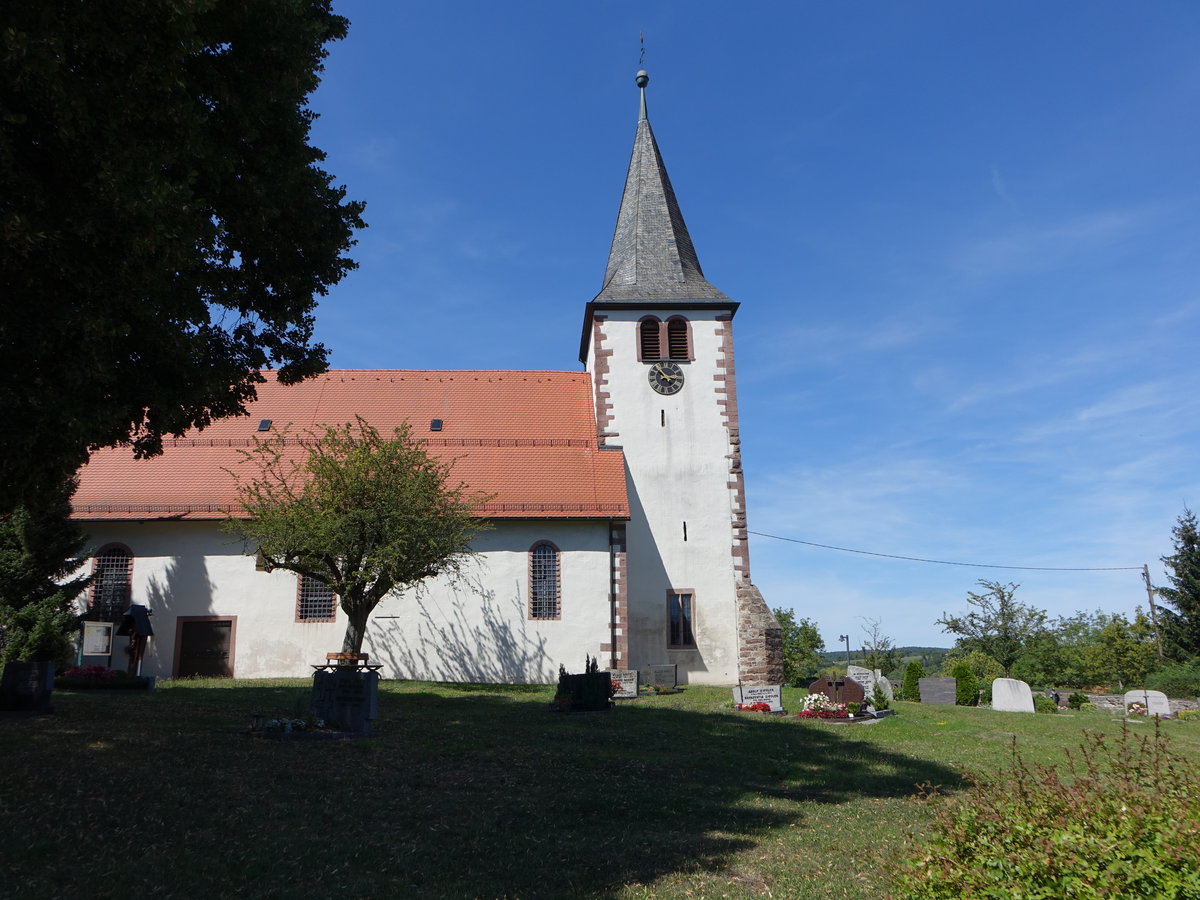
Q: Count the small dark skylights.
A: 2